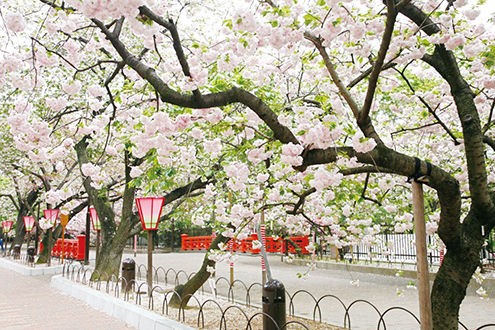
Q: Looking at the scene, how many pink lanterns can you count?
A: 5